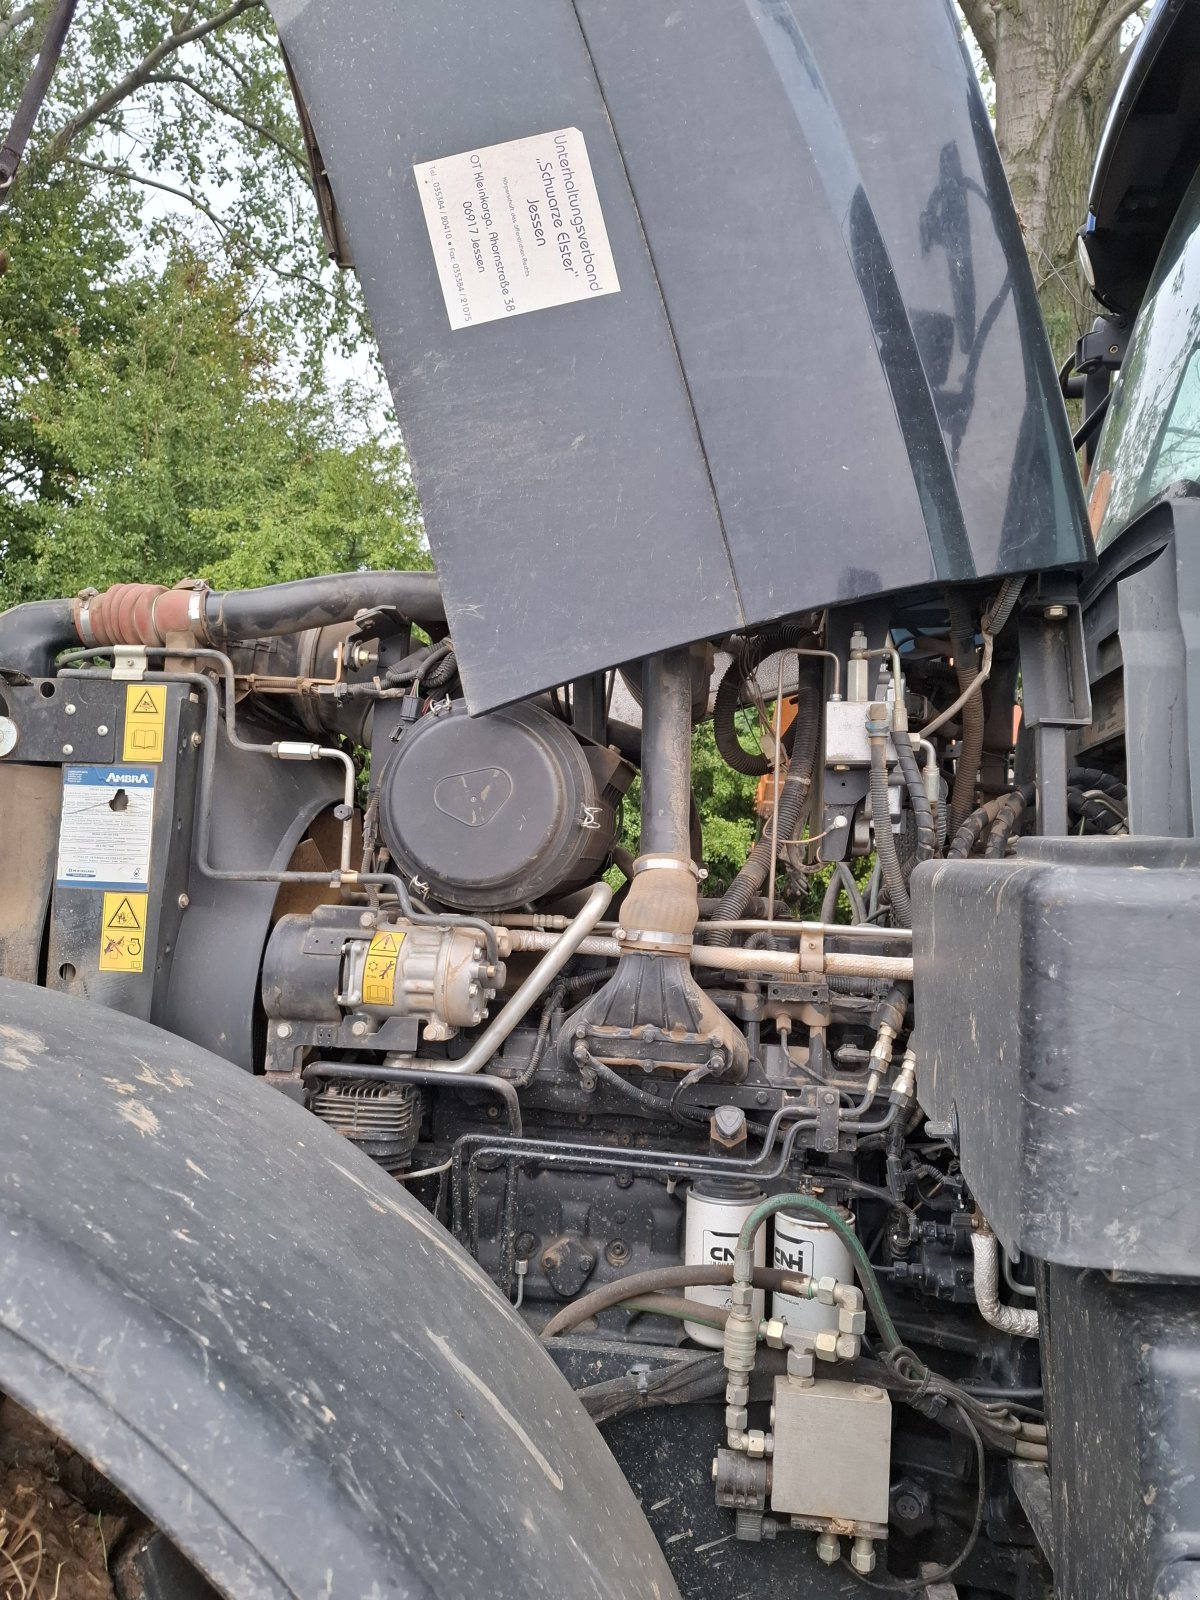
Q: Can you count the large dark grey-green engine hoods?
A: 1